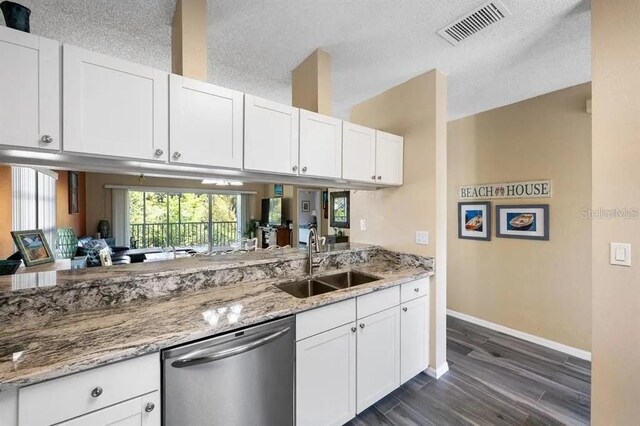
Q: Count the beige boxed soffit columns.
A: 2